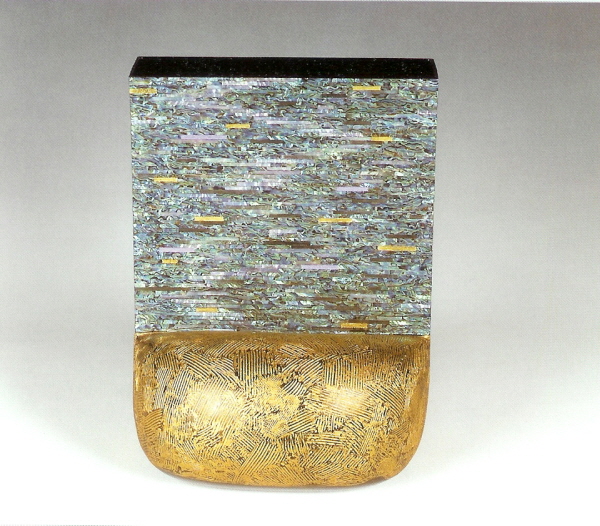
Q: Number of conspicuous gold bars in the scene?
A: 11